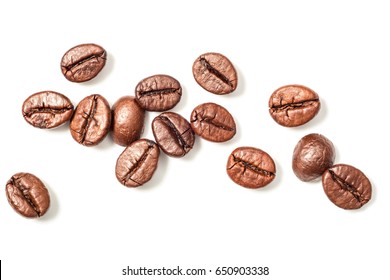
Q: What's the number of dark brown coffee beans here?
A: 14